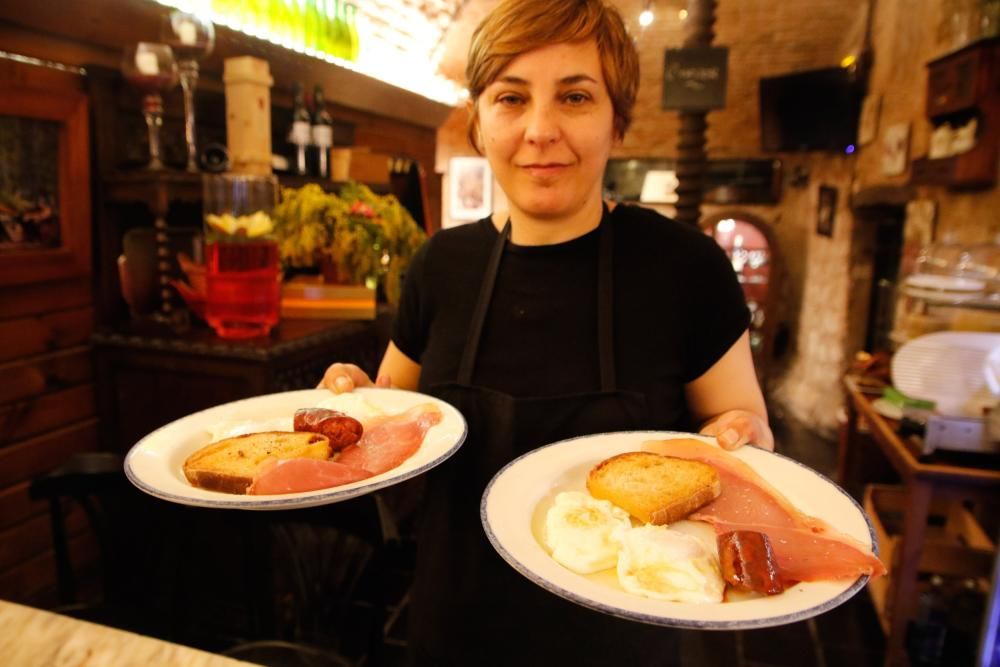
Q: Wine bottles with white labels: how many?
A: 2